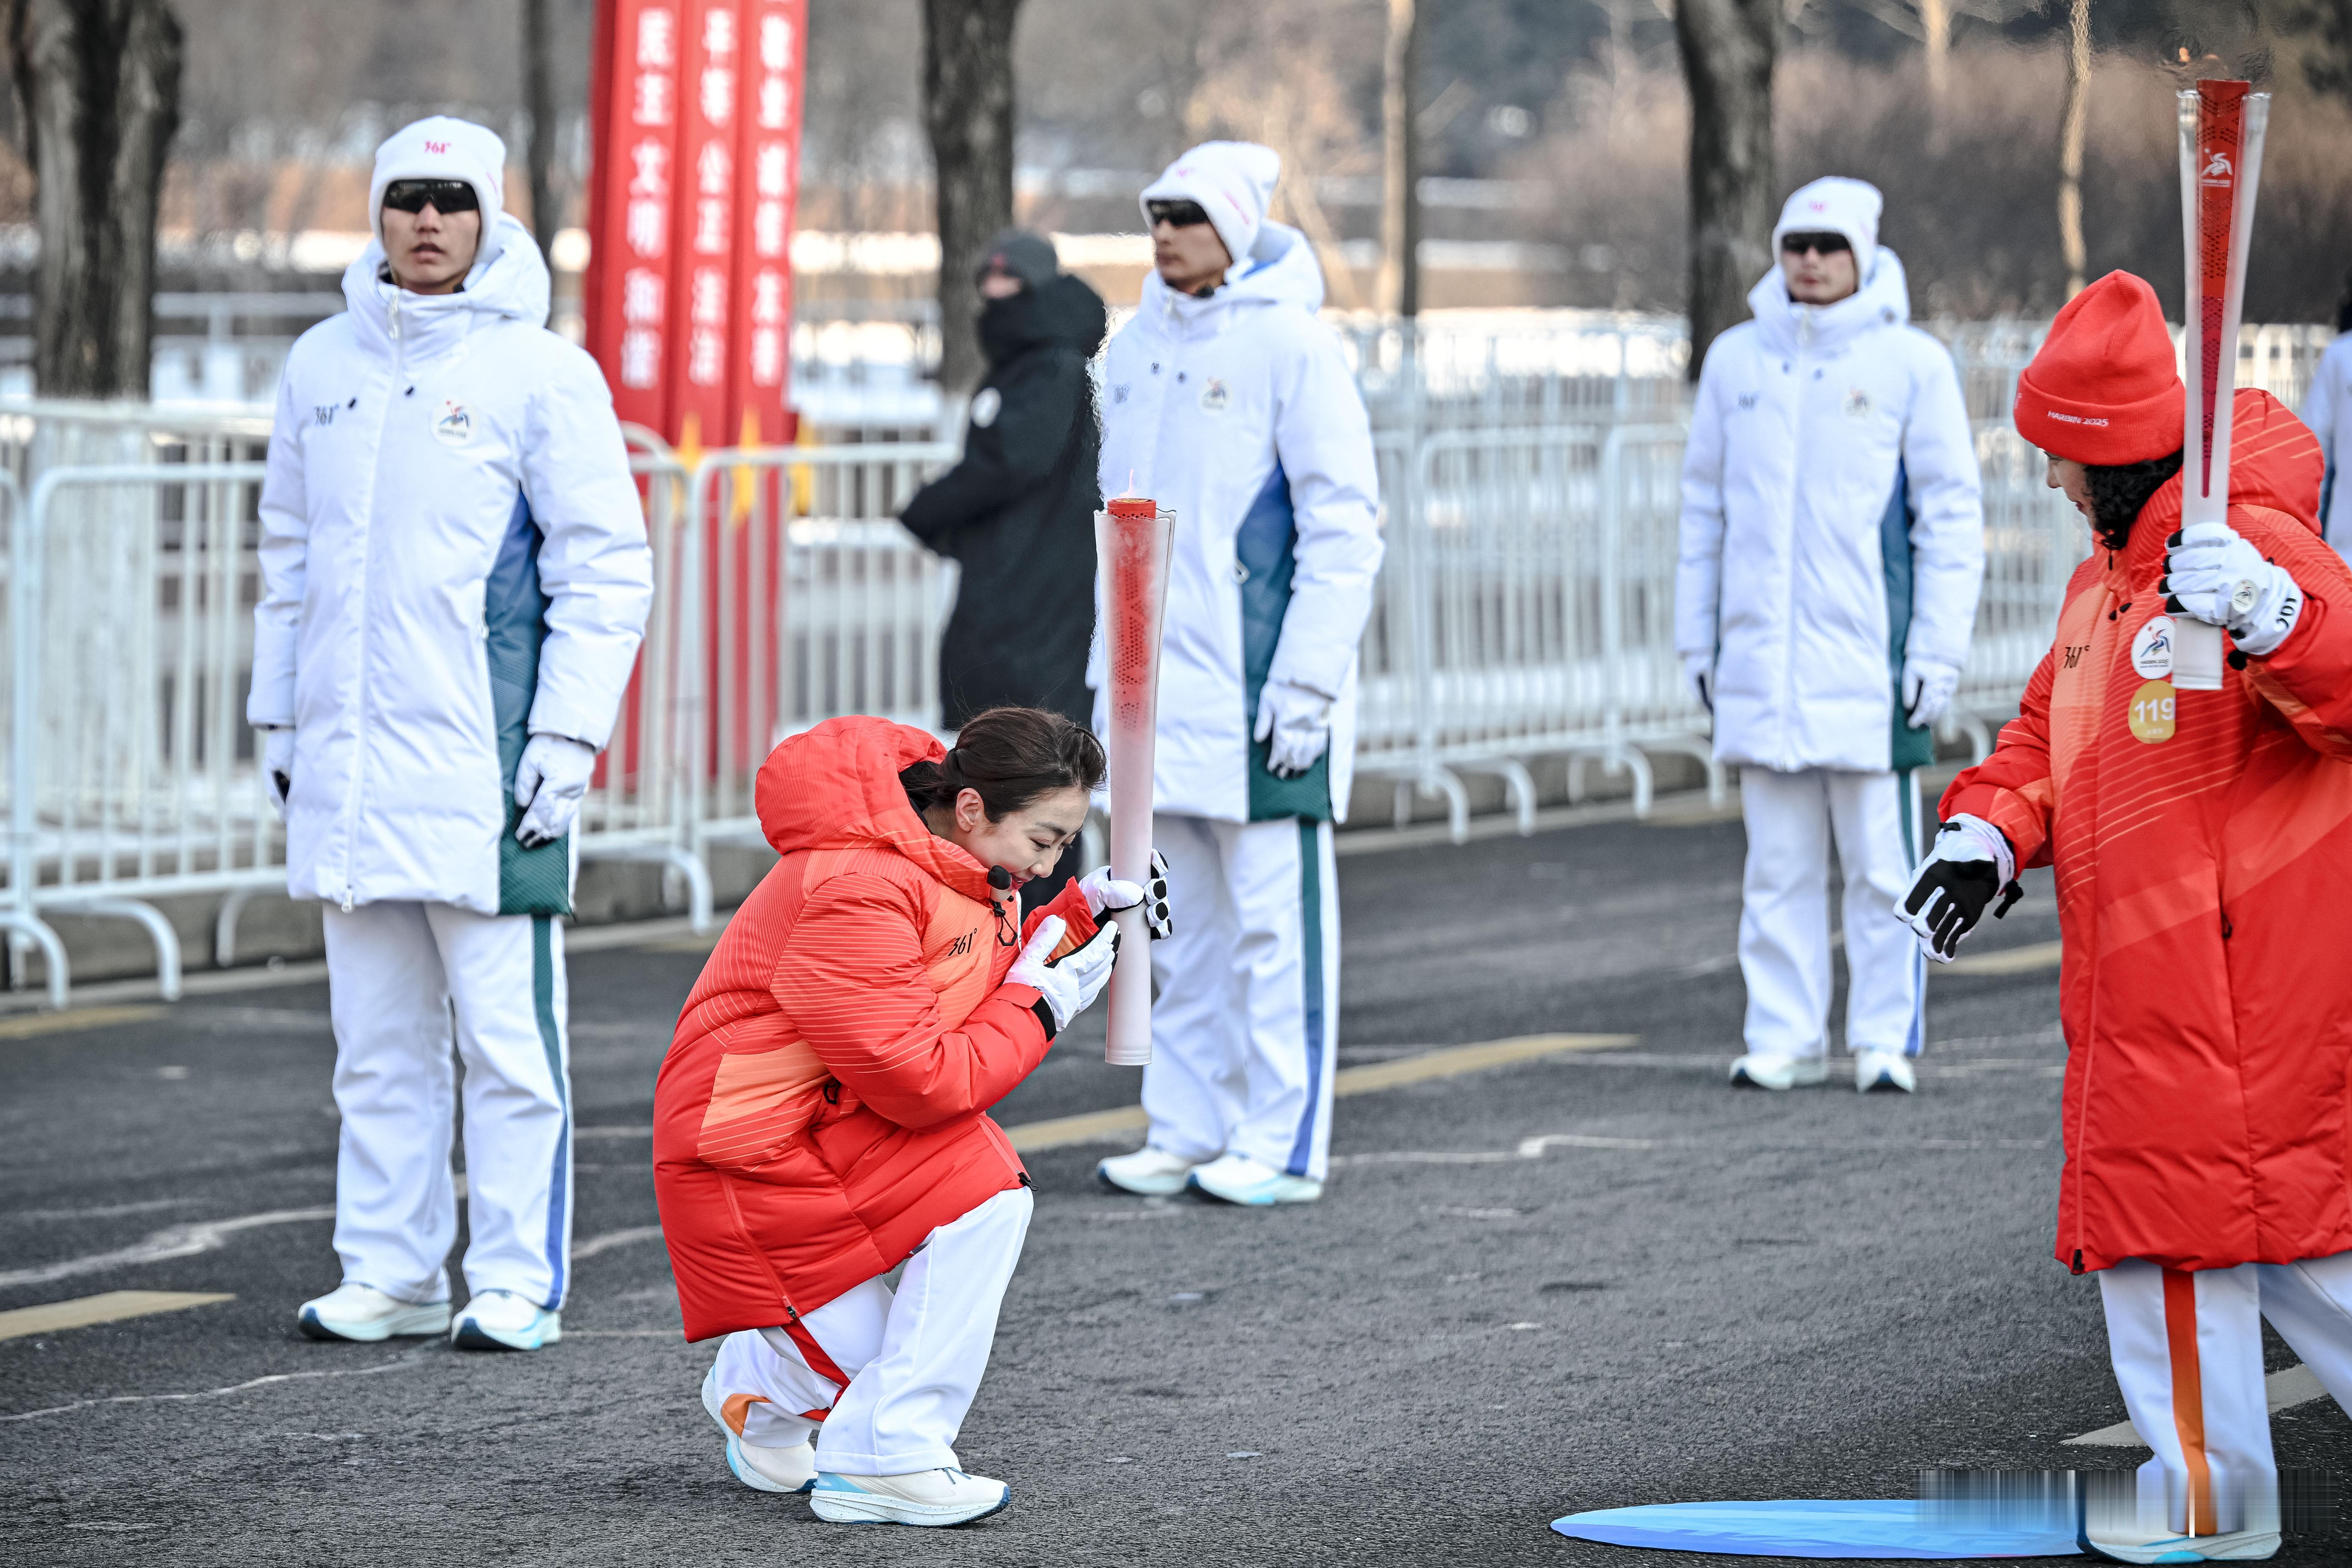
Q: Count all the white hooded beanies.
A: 3